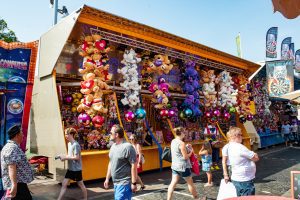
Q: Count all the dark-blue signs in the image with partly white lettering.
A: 1